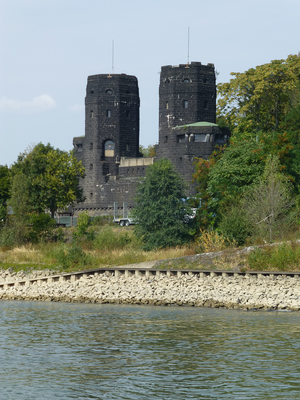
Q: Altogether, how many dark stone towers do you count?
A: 2